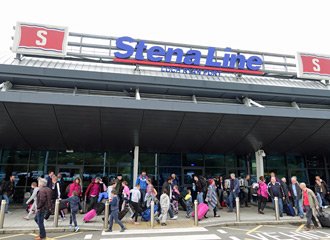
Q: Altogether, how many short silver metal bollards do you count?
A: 7